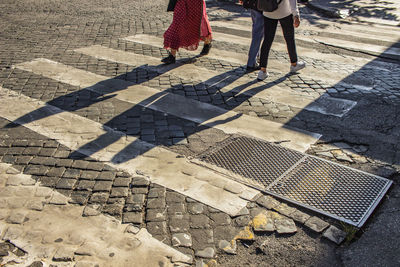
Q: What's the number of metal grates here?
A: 2